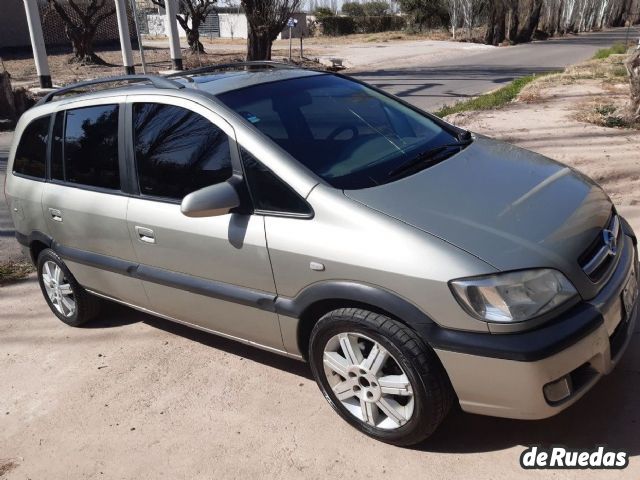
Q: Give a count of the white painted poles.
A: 3